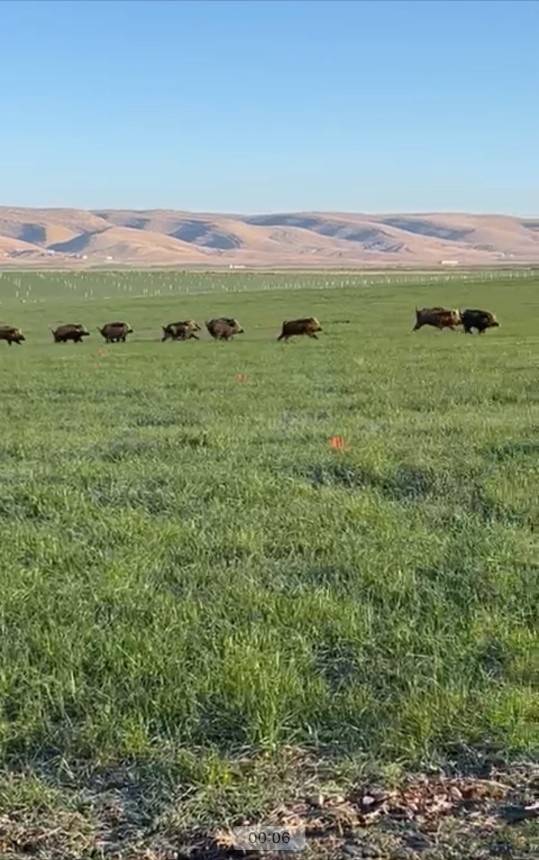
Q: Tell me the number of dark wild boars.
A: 8